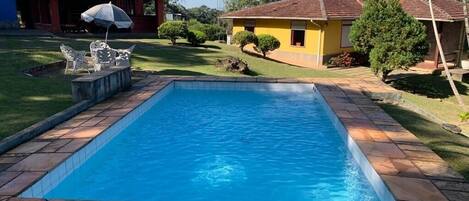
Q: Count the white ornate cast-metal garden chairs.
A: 4